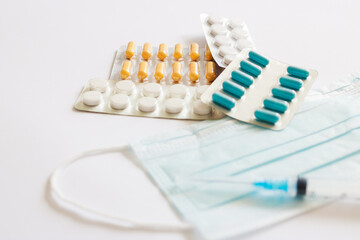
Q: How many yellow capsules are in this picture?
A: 12